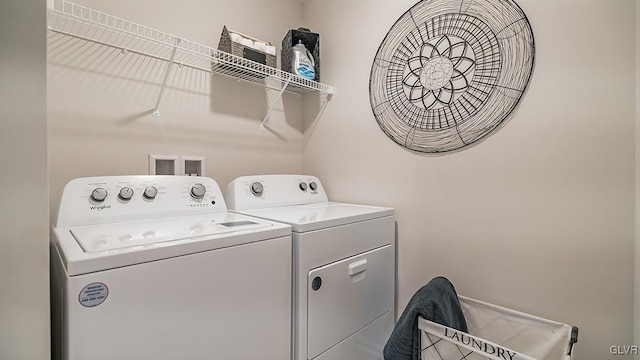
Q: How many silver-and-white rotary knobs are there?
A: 7